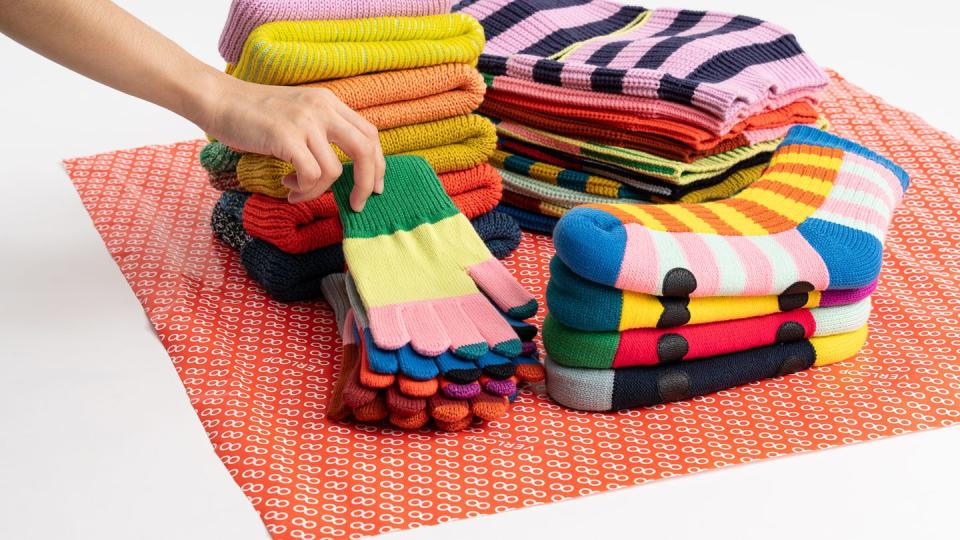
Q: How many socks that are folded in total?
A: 4